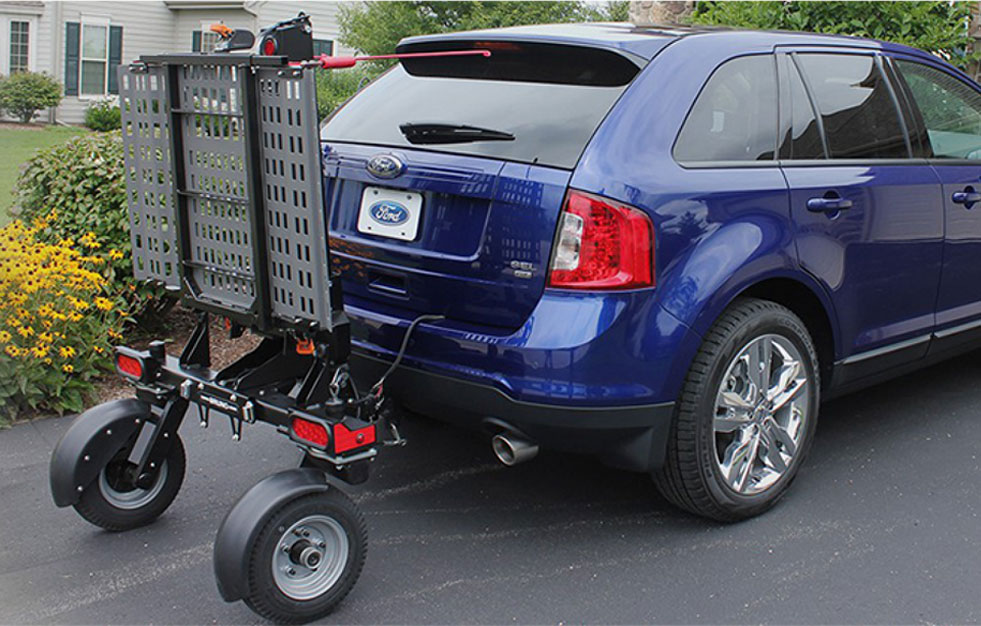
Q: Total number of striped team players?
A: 0